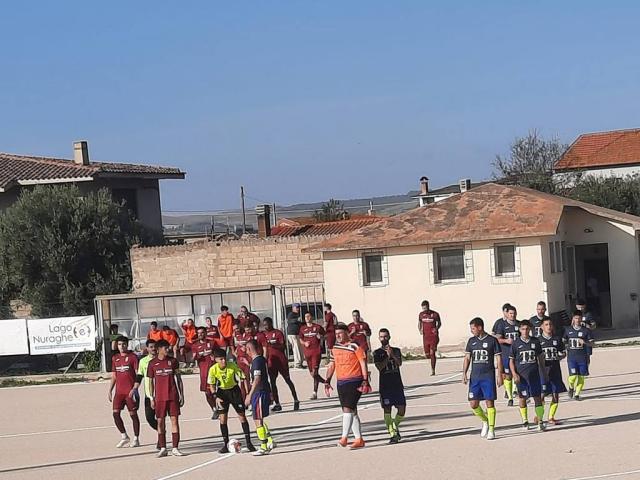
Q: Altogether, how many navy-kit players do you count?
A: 10